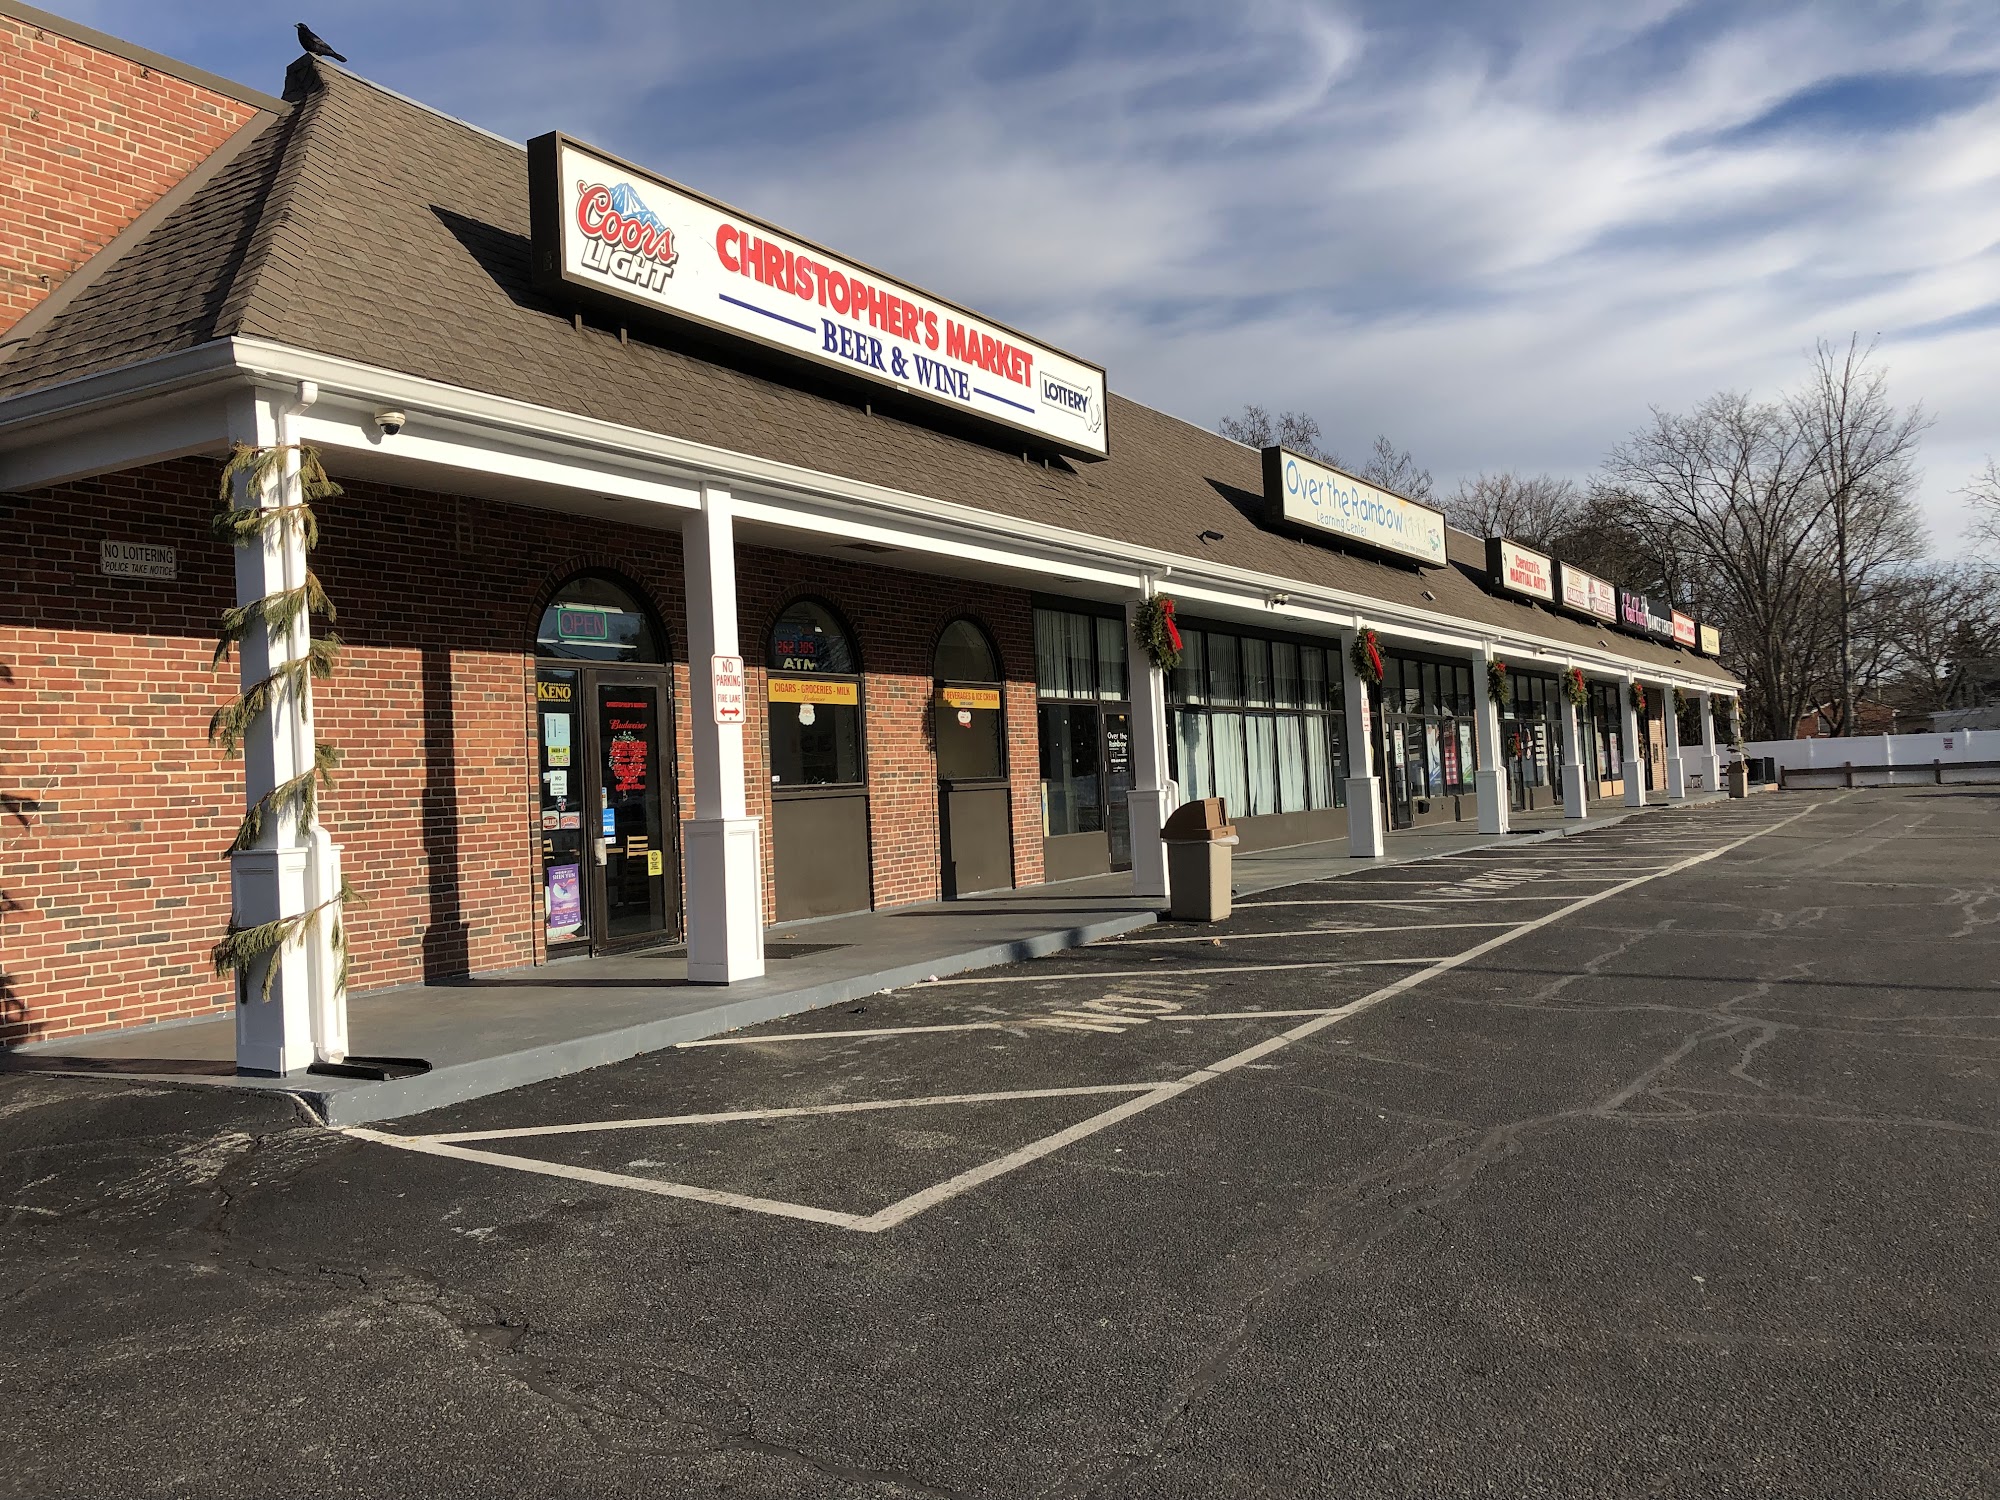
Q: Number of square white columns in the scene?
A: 10